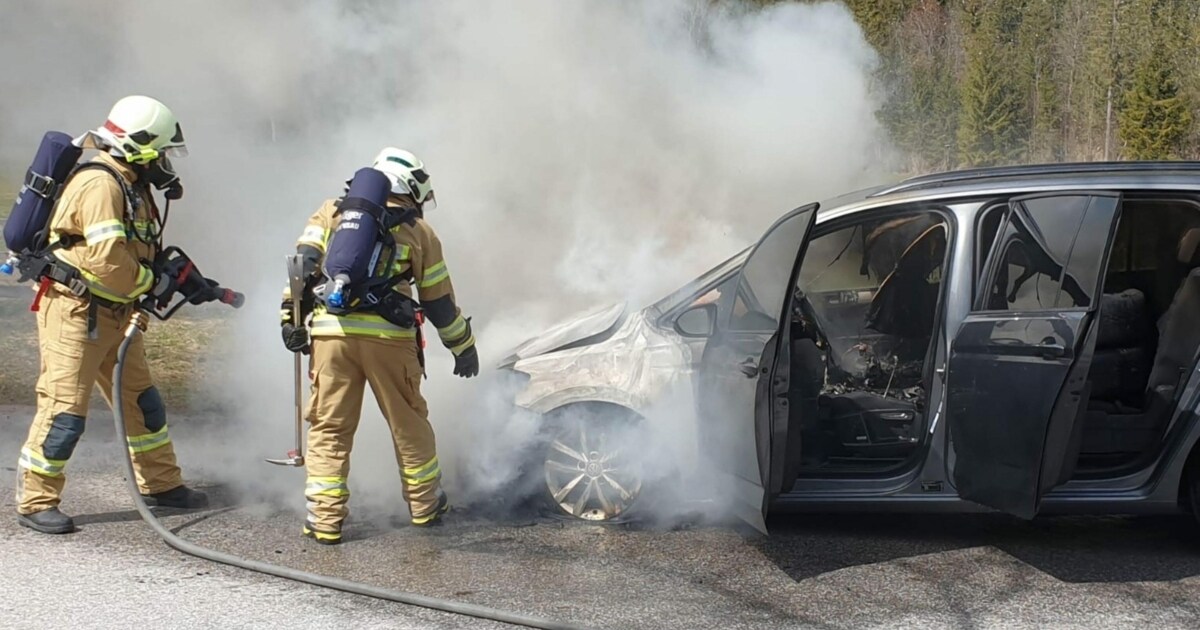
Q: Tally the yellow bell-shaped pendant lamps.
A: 0